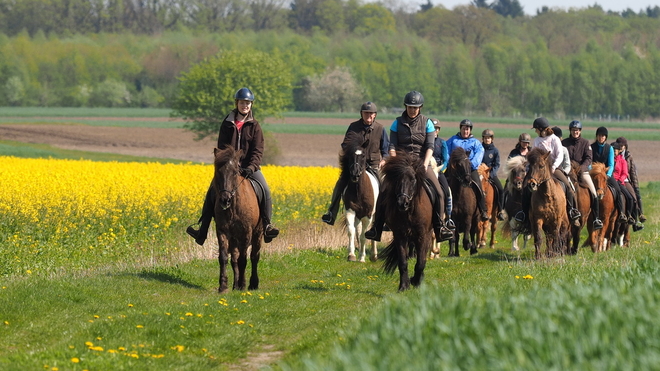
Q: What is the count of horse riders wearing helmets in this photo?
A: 13